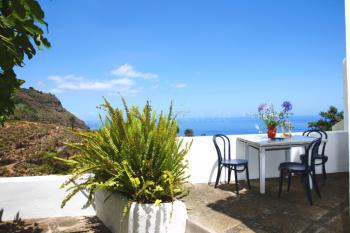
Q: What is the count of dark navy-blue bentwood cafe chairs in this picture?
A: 3